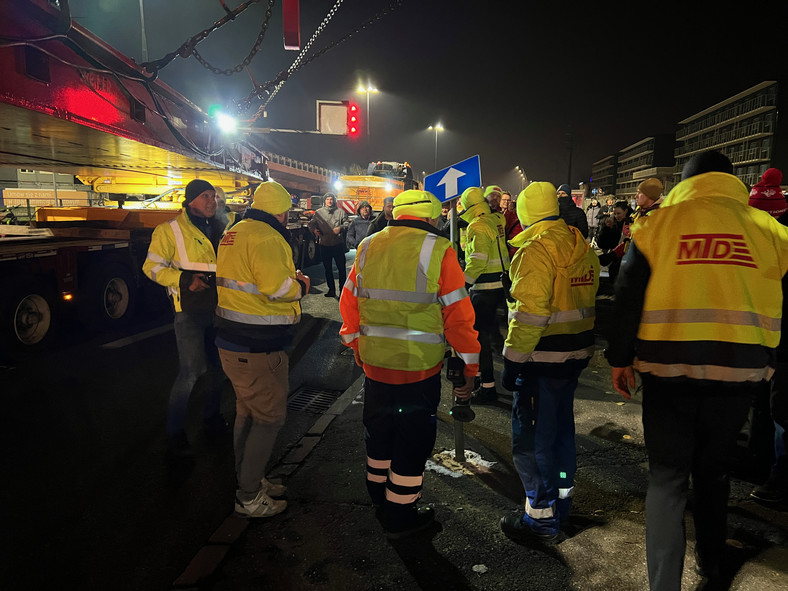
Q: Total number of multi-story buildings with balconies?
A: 3